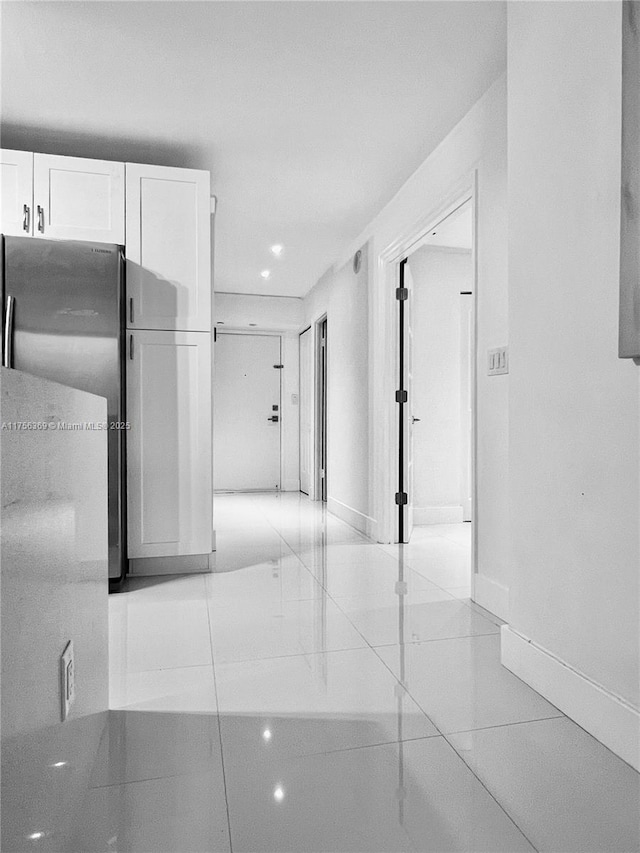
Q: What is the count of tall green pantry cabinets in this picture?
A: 0